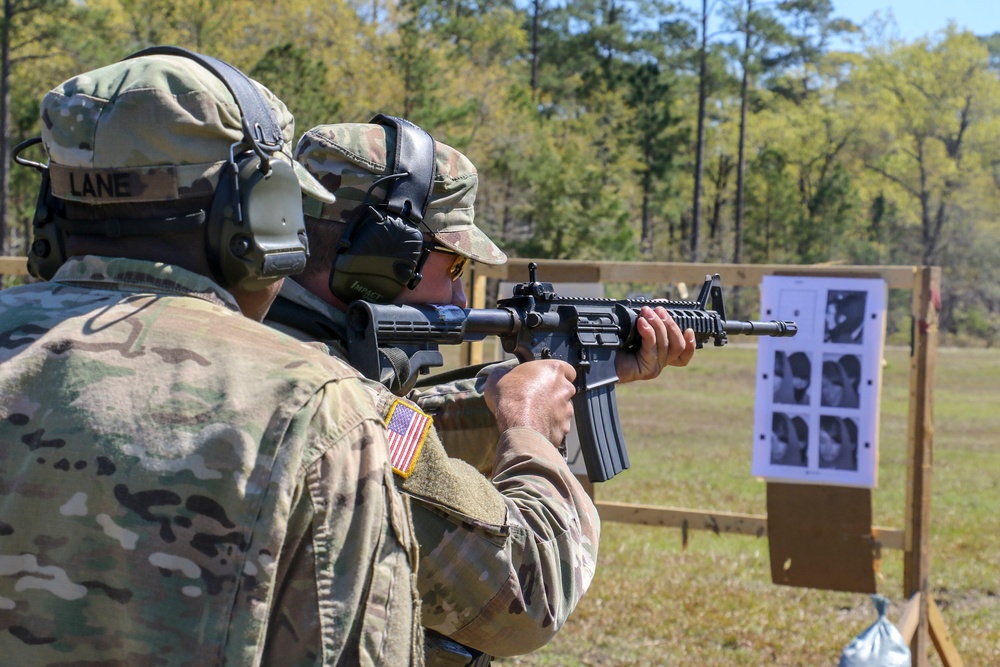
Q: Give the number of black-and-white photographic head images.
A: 5